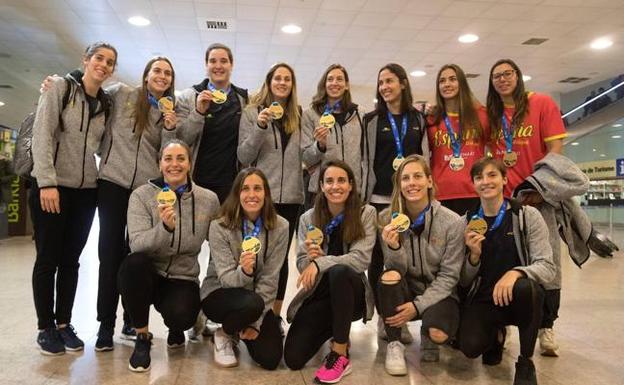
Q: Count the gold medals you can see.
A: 12